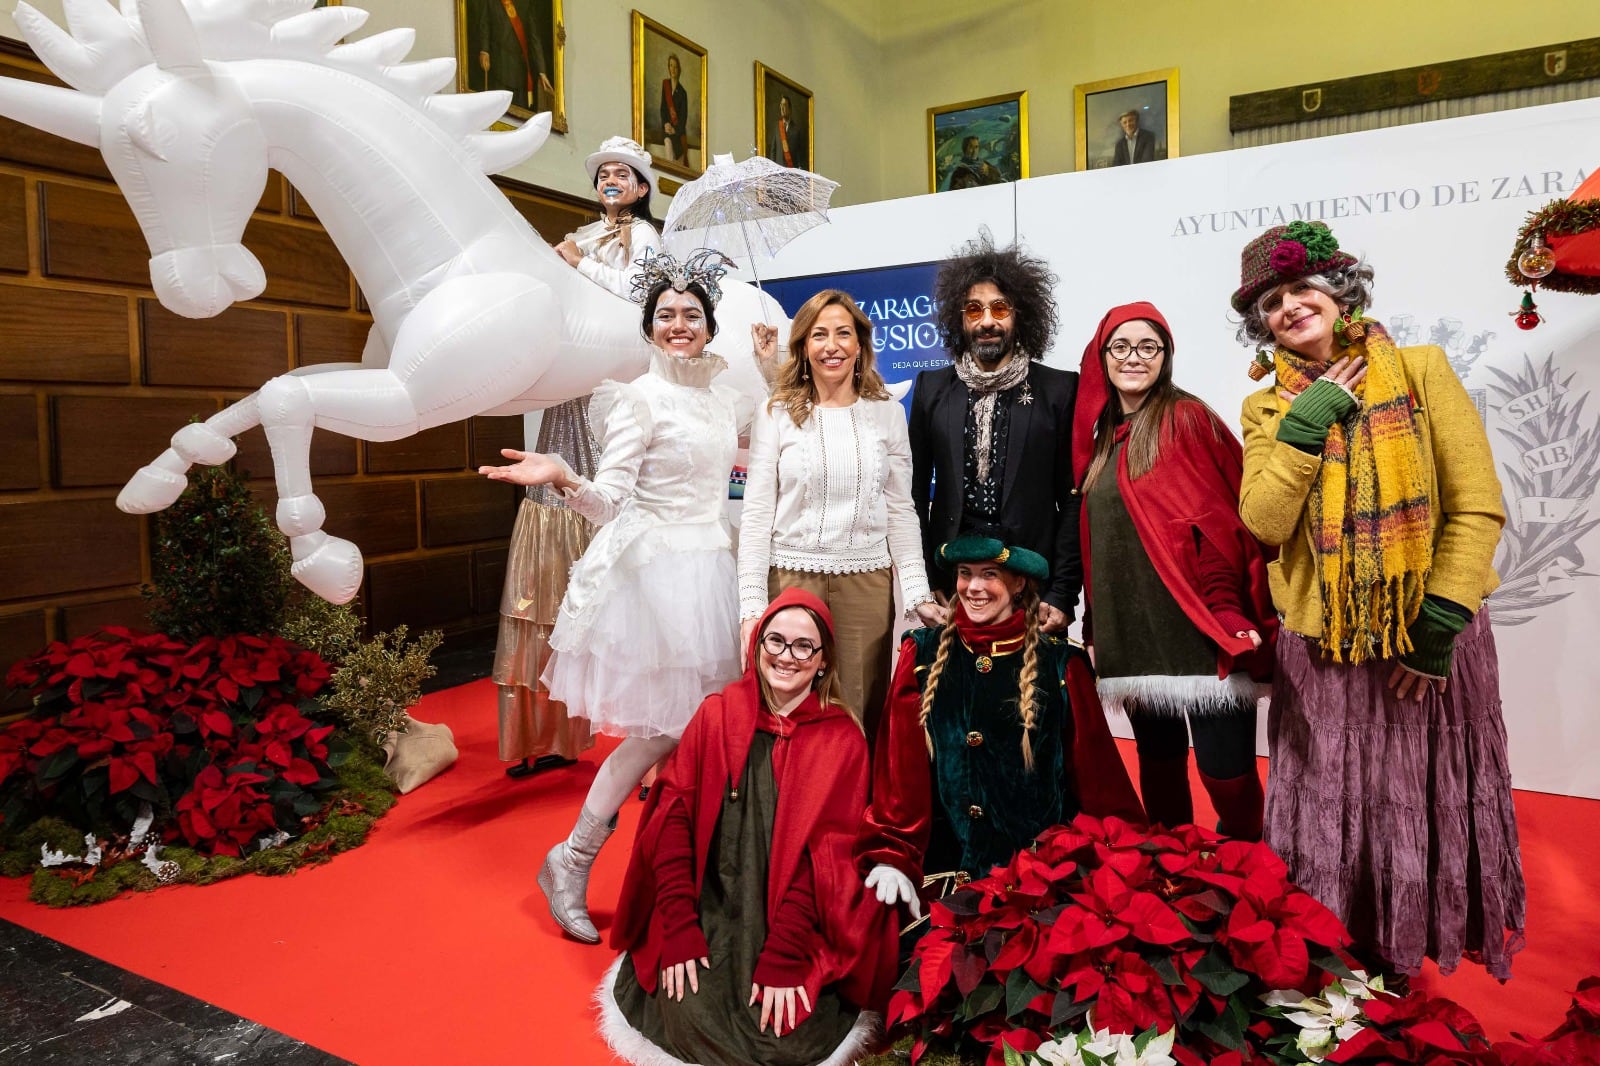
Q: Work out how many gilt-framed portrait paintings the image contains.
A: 5